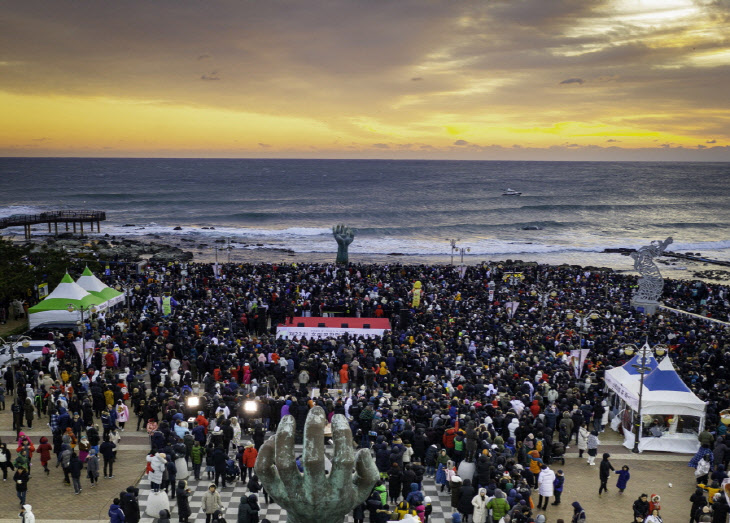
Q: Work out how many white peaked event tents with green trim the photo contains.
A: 2